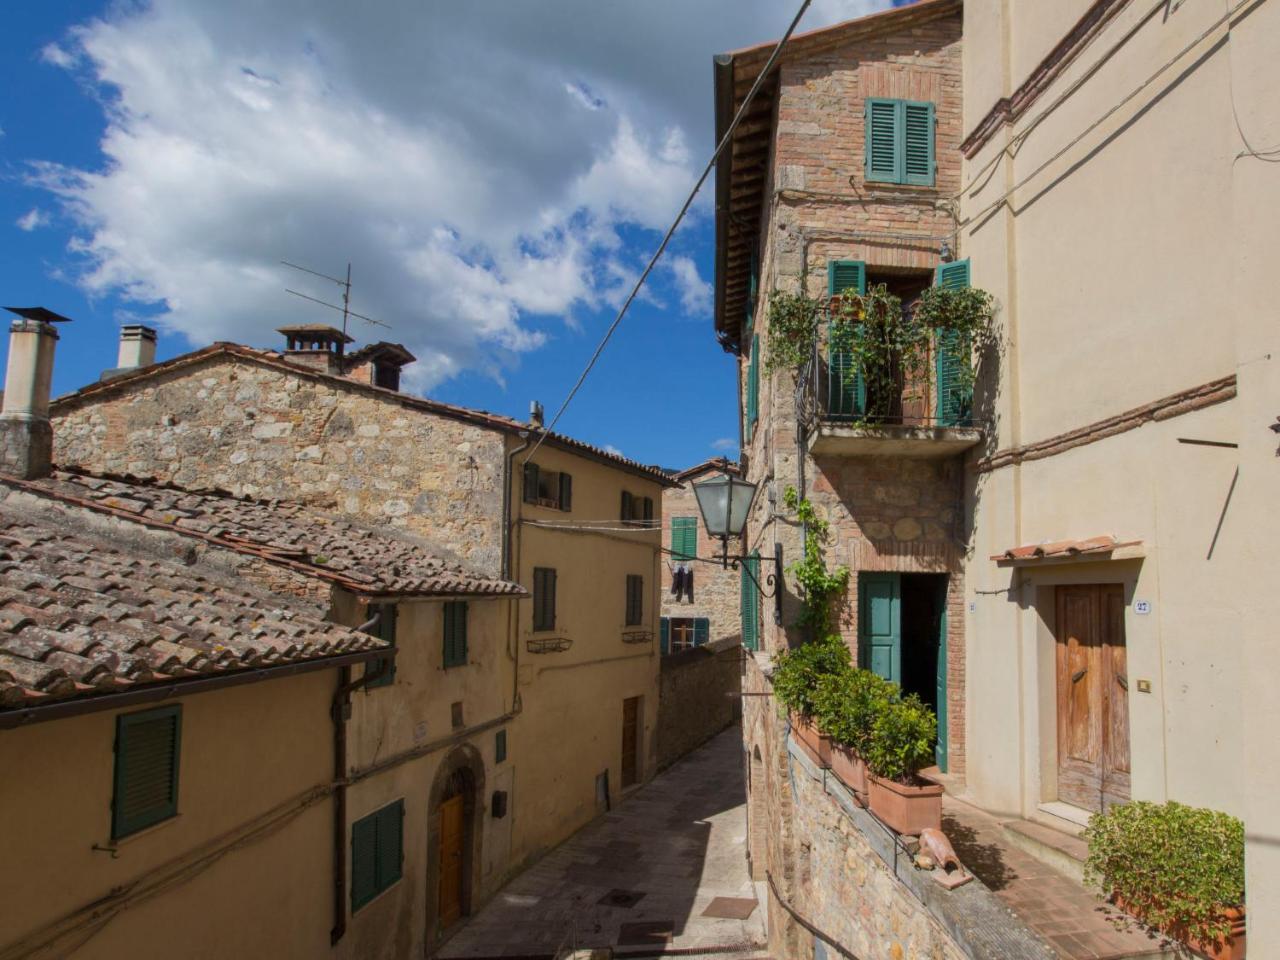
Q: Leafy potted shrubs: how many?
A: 4